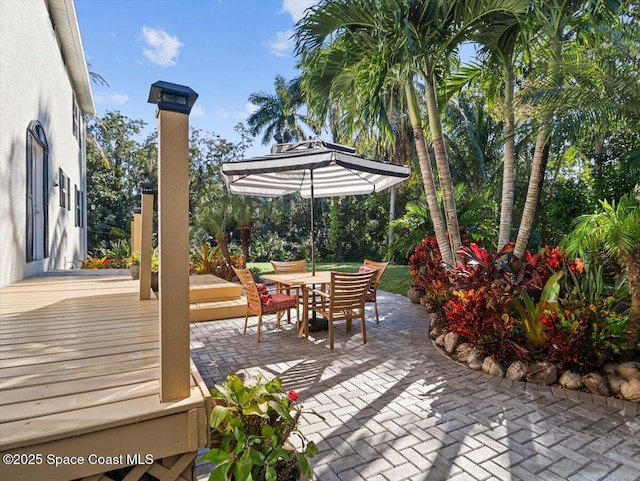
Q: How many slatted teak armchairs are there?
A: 4